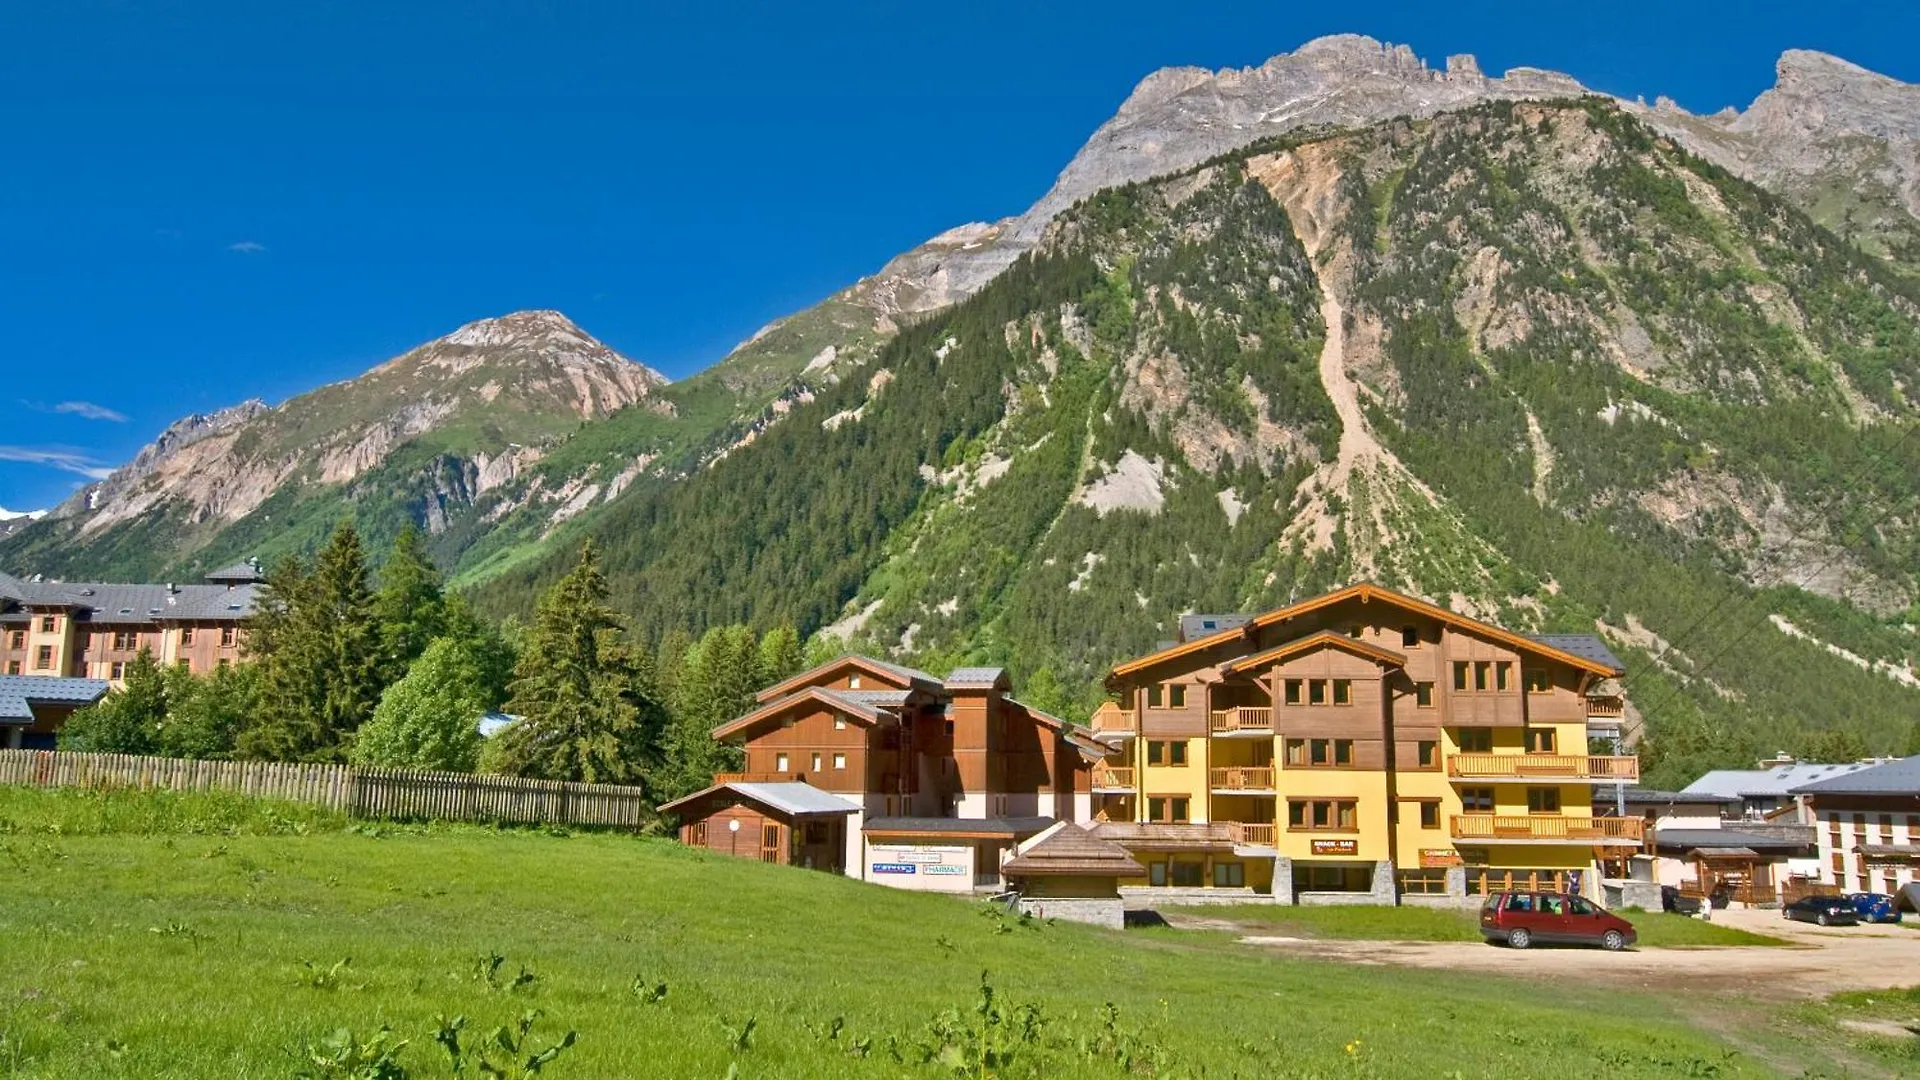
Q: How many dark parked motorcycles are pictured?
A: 0